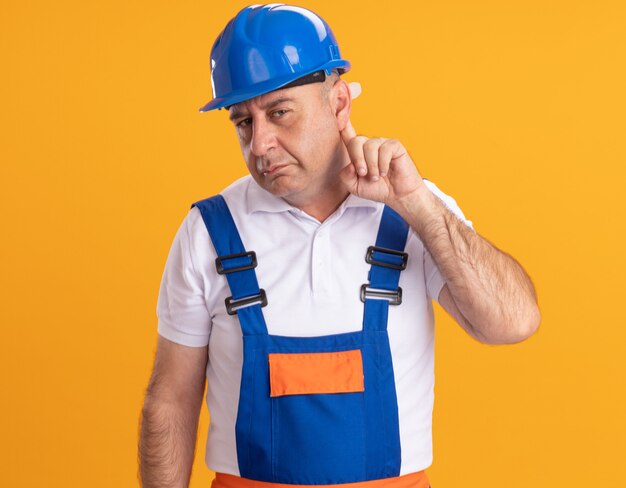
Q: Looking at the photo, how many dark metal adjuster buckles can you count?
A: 4